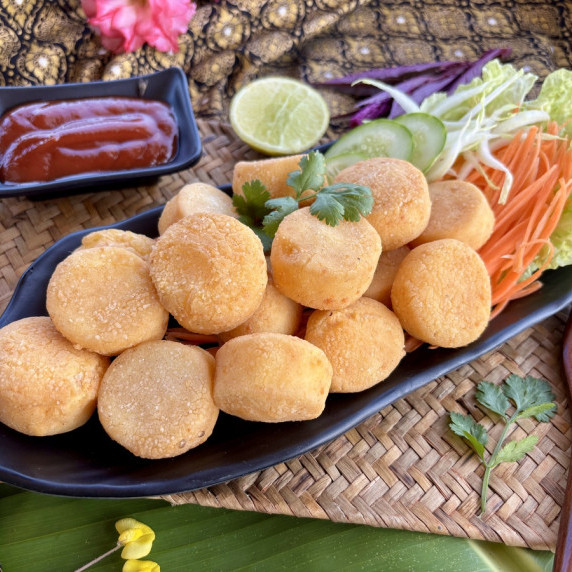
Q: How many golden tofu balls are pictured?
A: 15